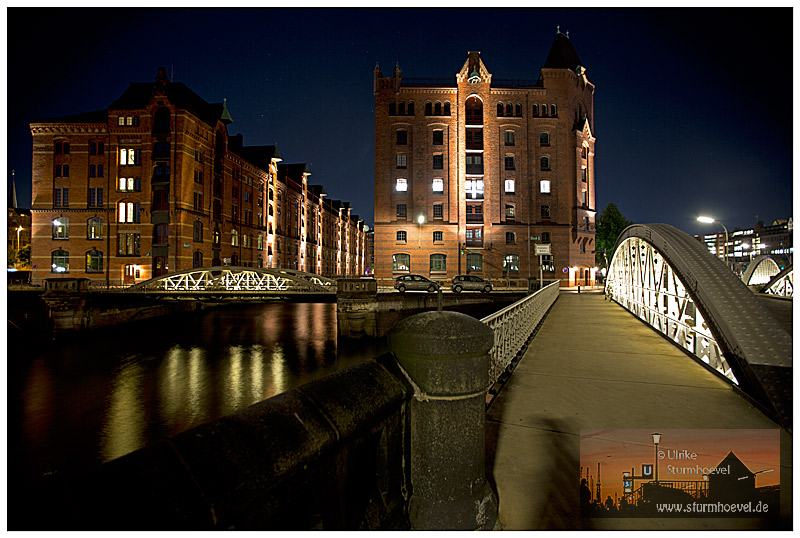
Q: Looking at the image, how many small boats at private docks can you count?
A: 0